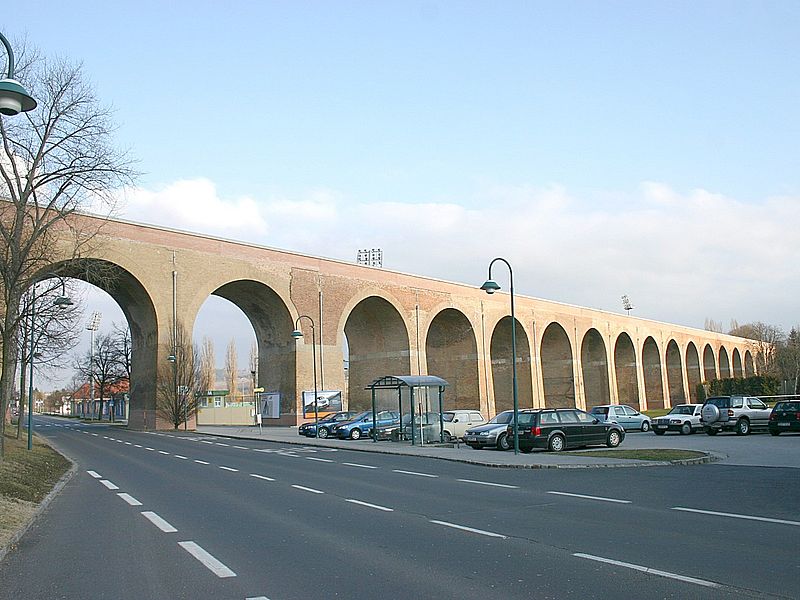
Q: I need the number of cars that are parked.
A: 10